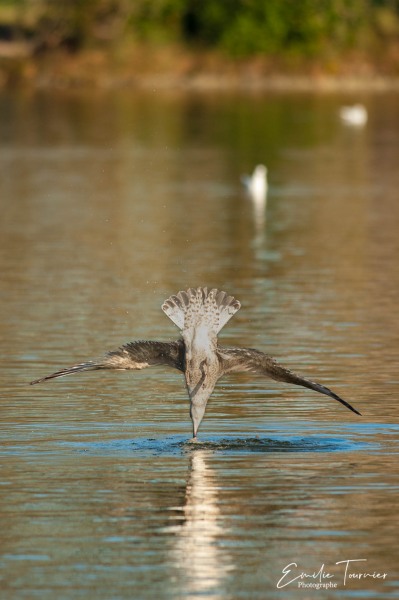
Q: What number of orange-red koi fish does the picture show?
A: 0